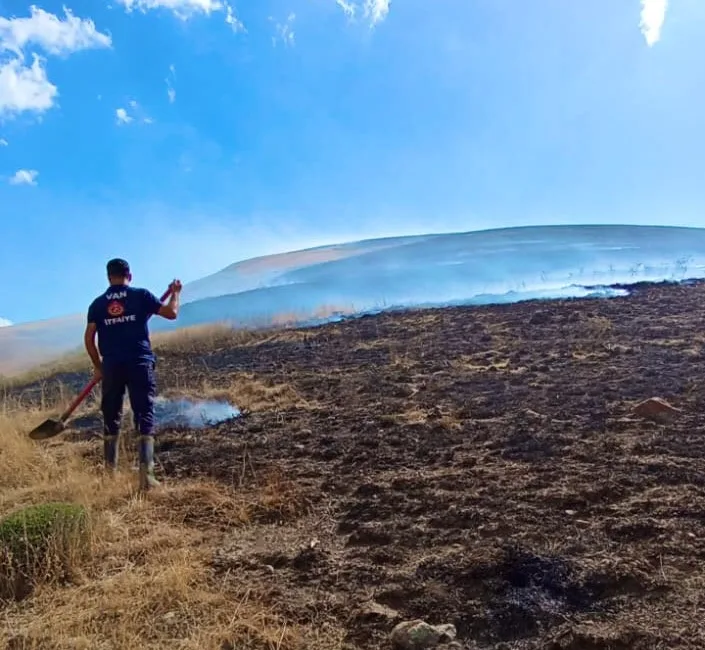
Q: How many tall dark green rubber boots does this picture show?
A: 2